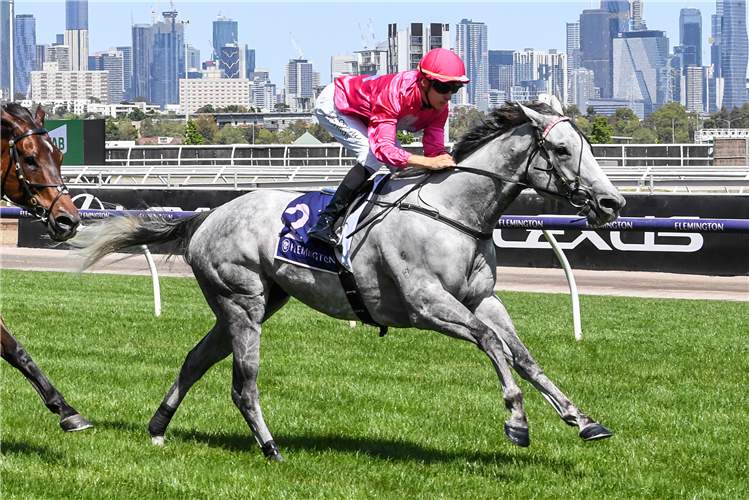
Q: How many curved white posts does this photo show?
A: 2